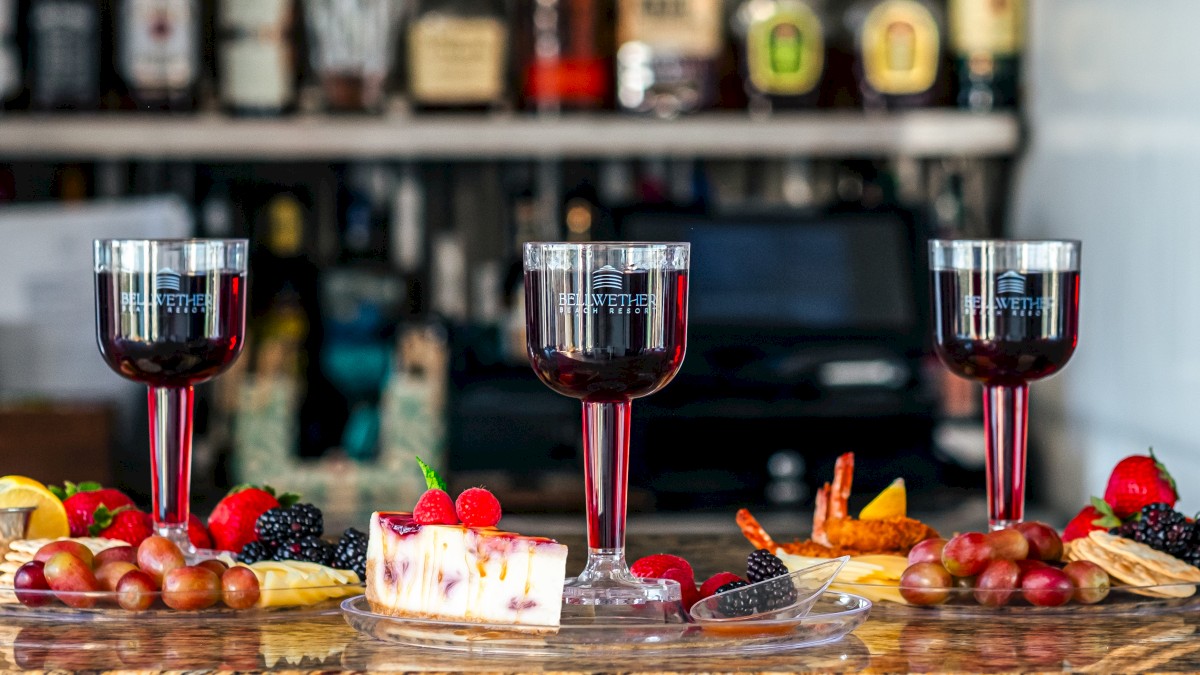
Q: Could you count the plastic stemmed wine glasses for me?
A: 3